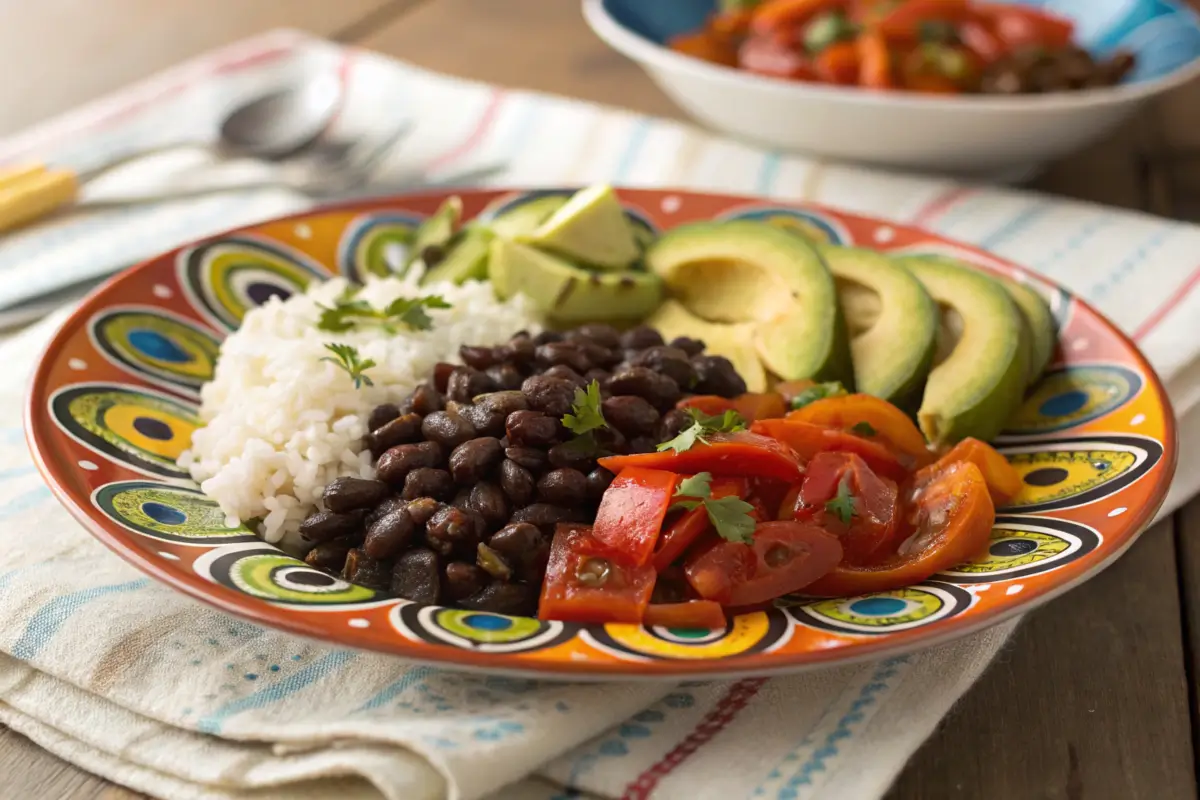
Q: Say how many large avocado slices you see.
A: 4